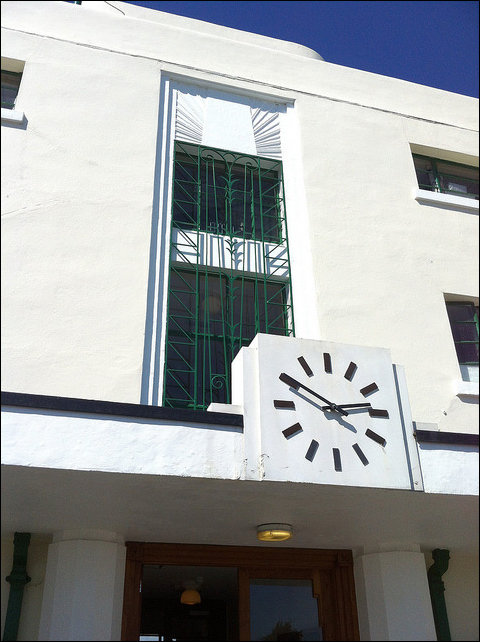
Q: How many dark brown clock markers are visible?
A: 12